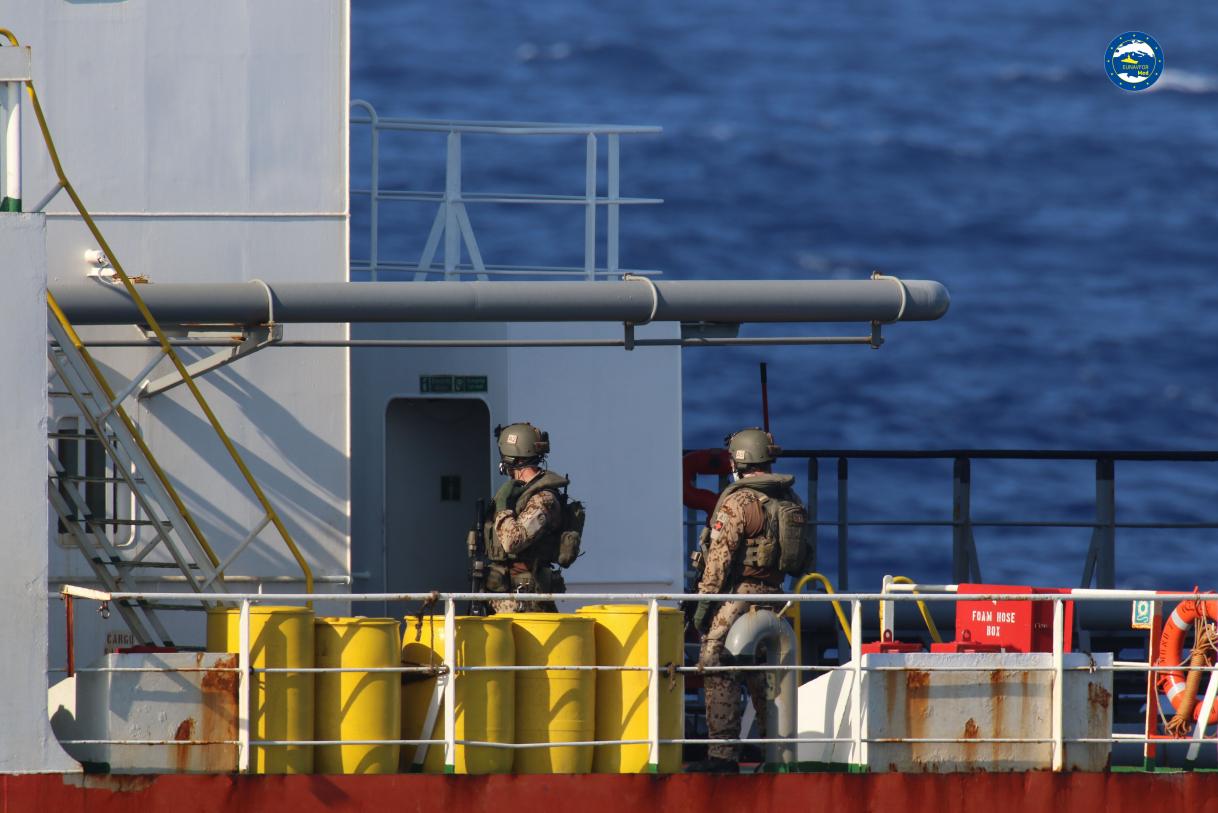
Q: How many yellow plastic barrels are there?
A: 5